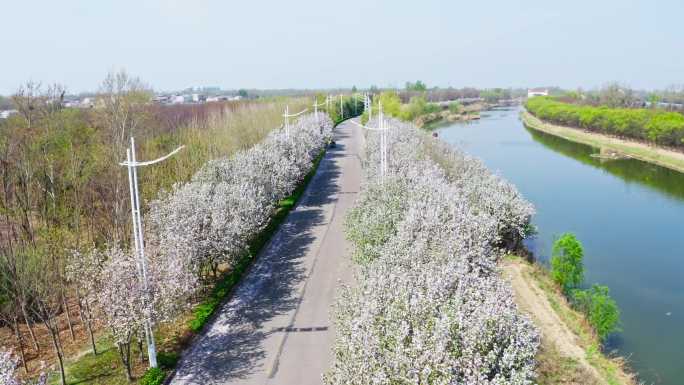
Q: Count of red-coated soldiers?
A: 0